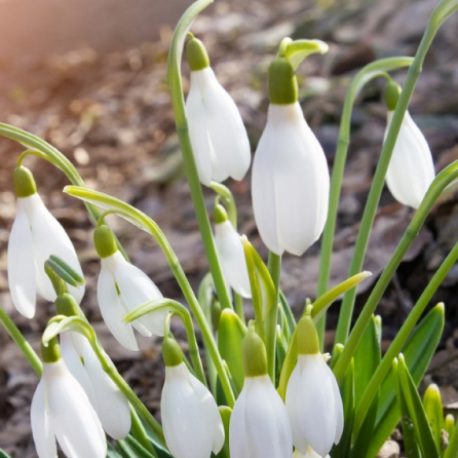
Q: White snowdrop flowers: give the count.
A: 11